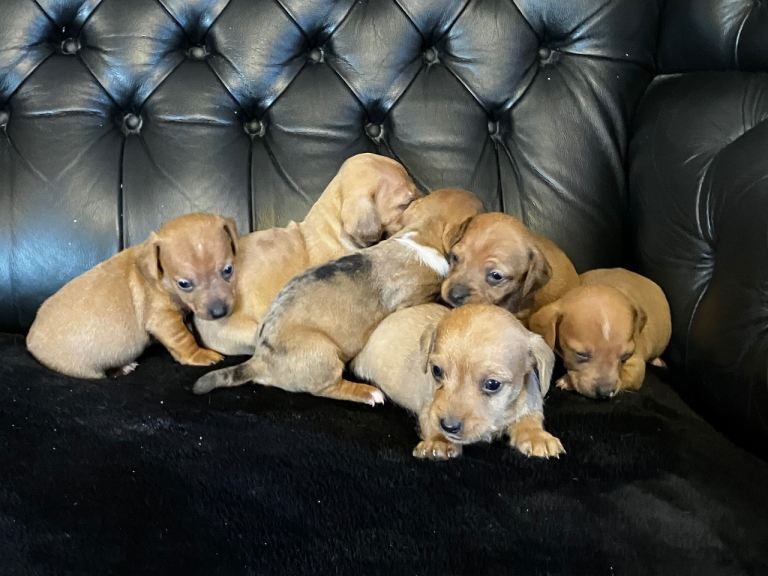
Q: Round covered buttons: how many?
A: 10